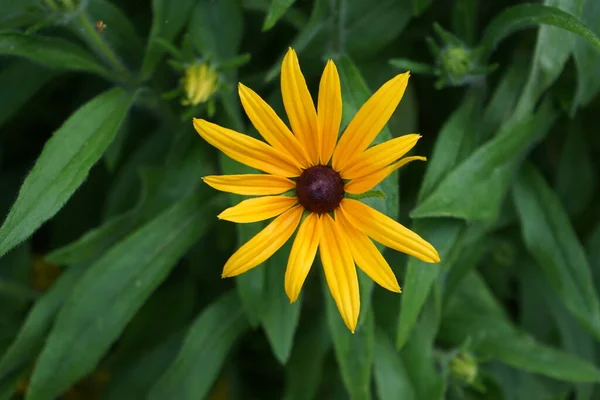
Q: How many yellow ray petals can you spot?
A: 14